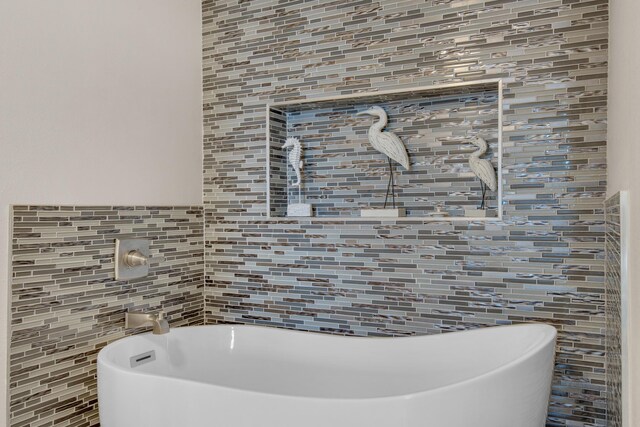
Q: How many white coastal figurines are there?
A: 3